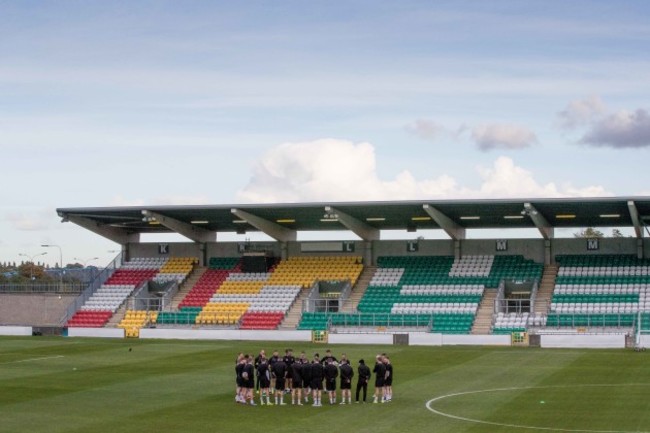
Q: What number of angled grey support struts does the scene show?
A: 7